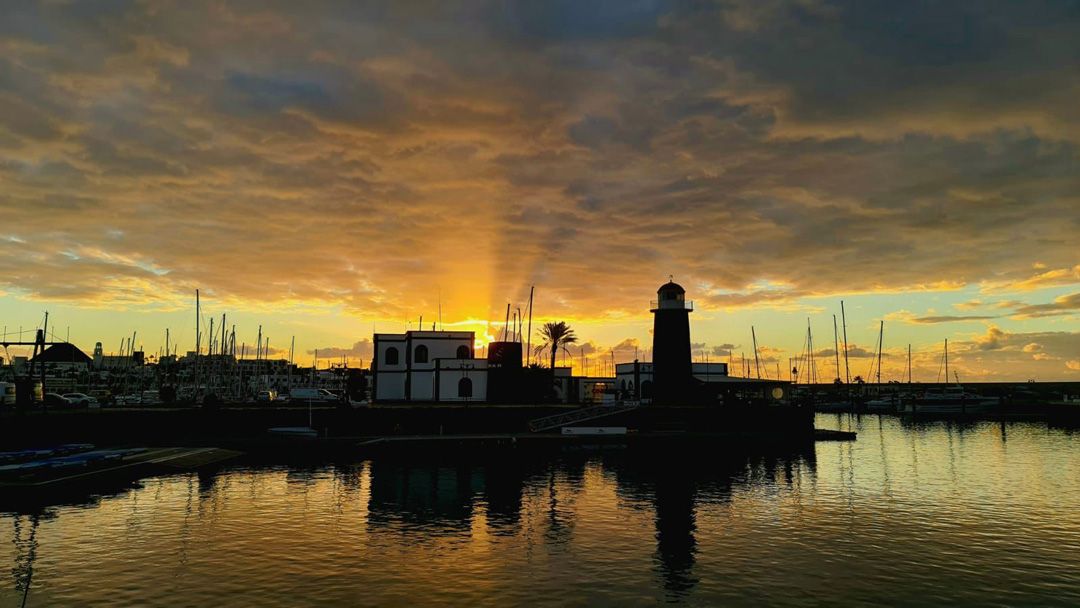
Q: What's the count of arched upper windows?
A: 3